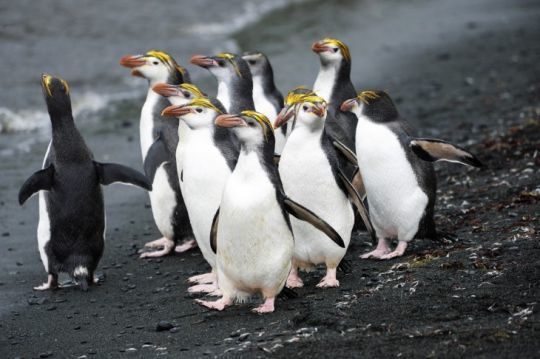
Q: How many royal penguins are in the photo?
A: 11